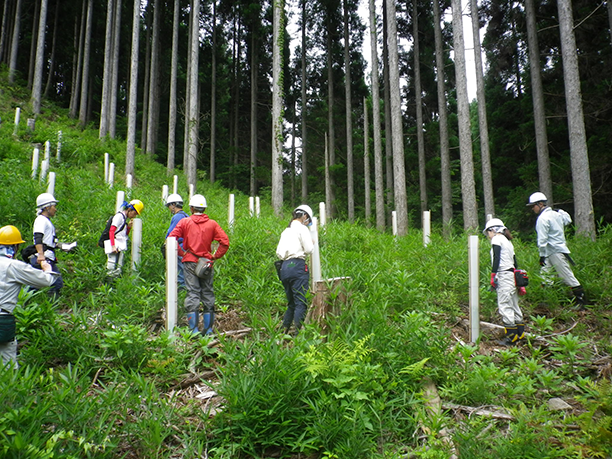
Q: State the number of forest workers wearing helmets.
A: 8